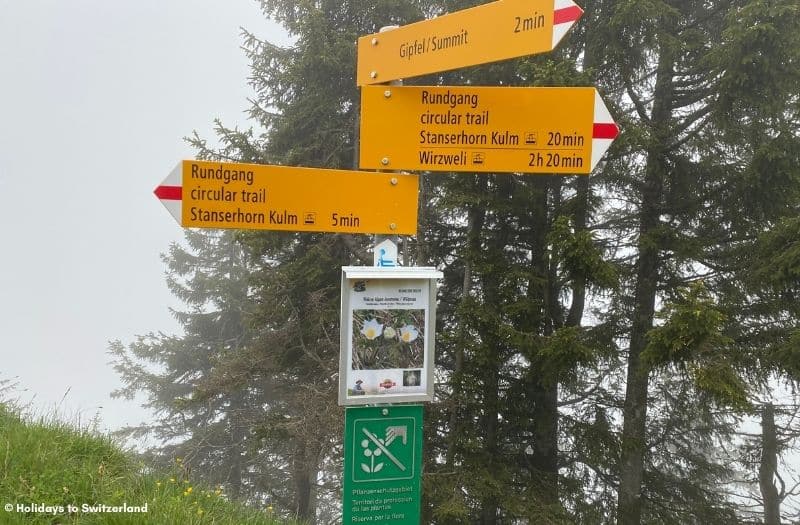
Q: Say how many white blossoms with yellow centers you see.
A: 2